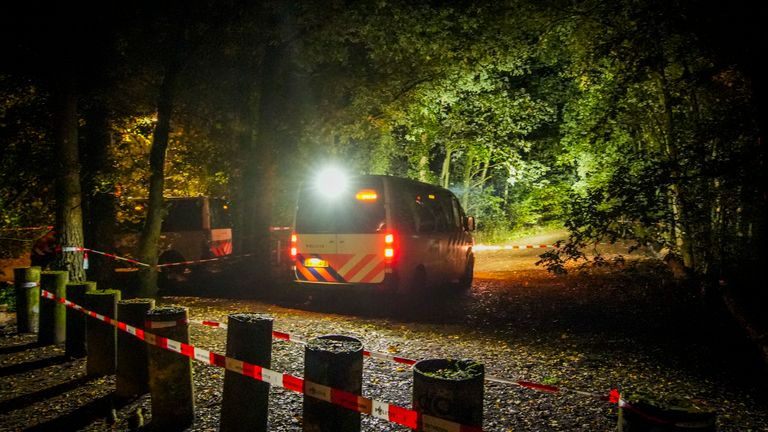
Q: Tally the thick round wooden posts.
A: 10